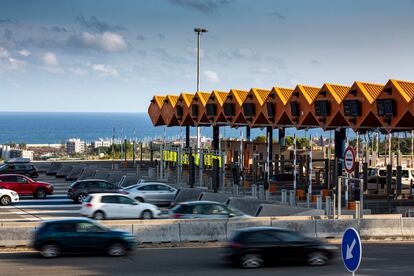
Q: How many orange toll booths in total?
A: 12